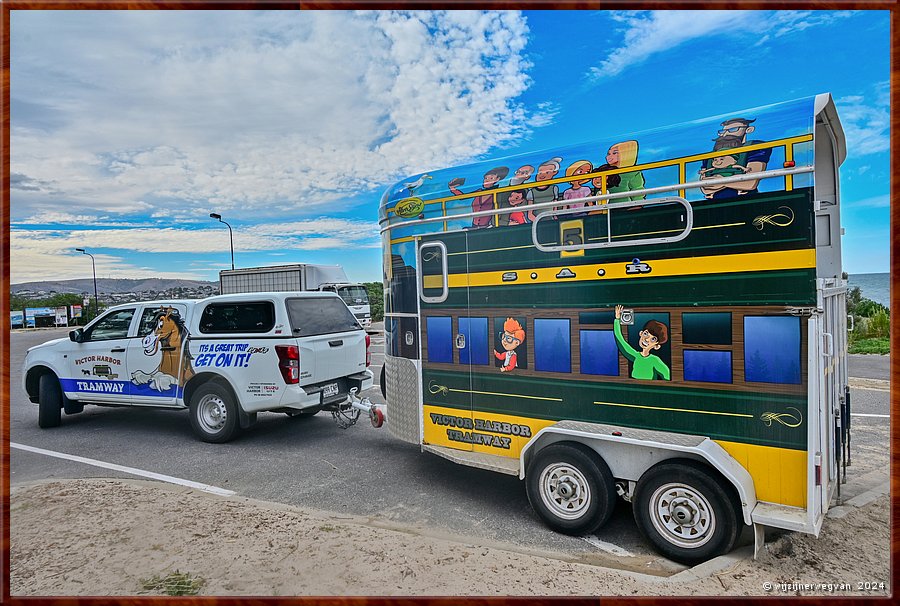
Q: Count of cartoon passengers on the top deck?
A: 9